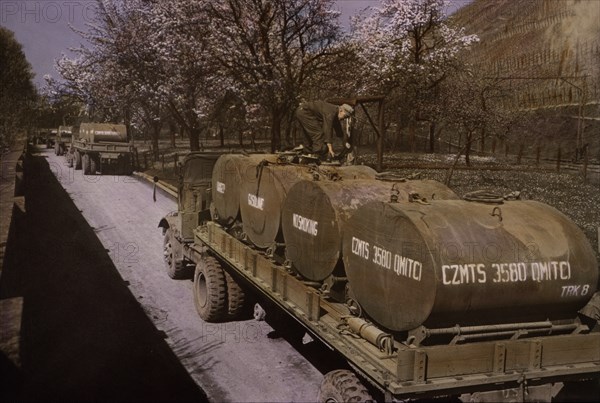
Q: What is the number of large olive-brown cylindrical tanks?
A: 4